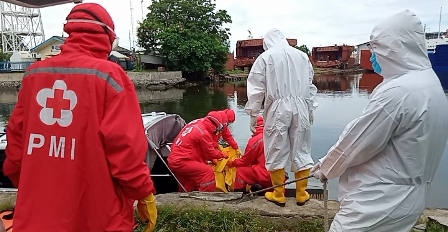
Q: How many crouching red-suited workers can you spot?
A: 3